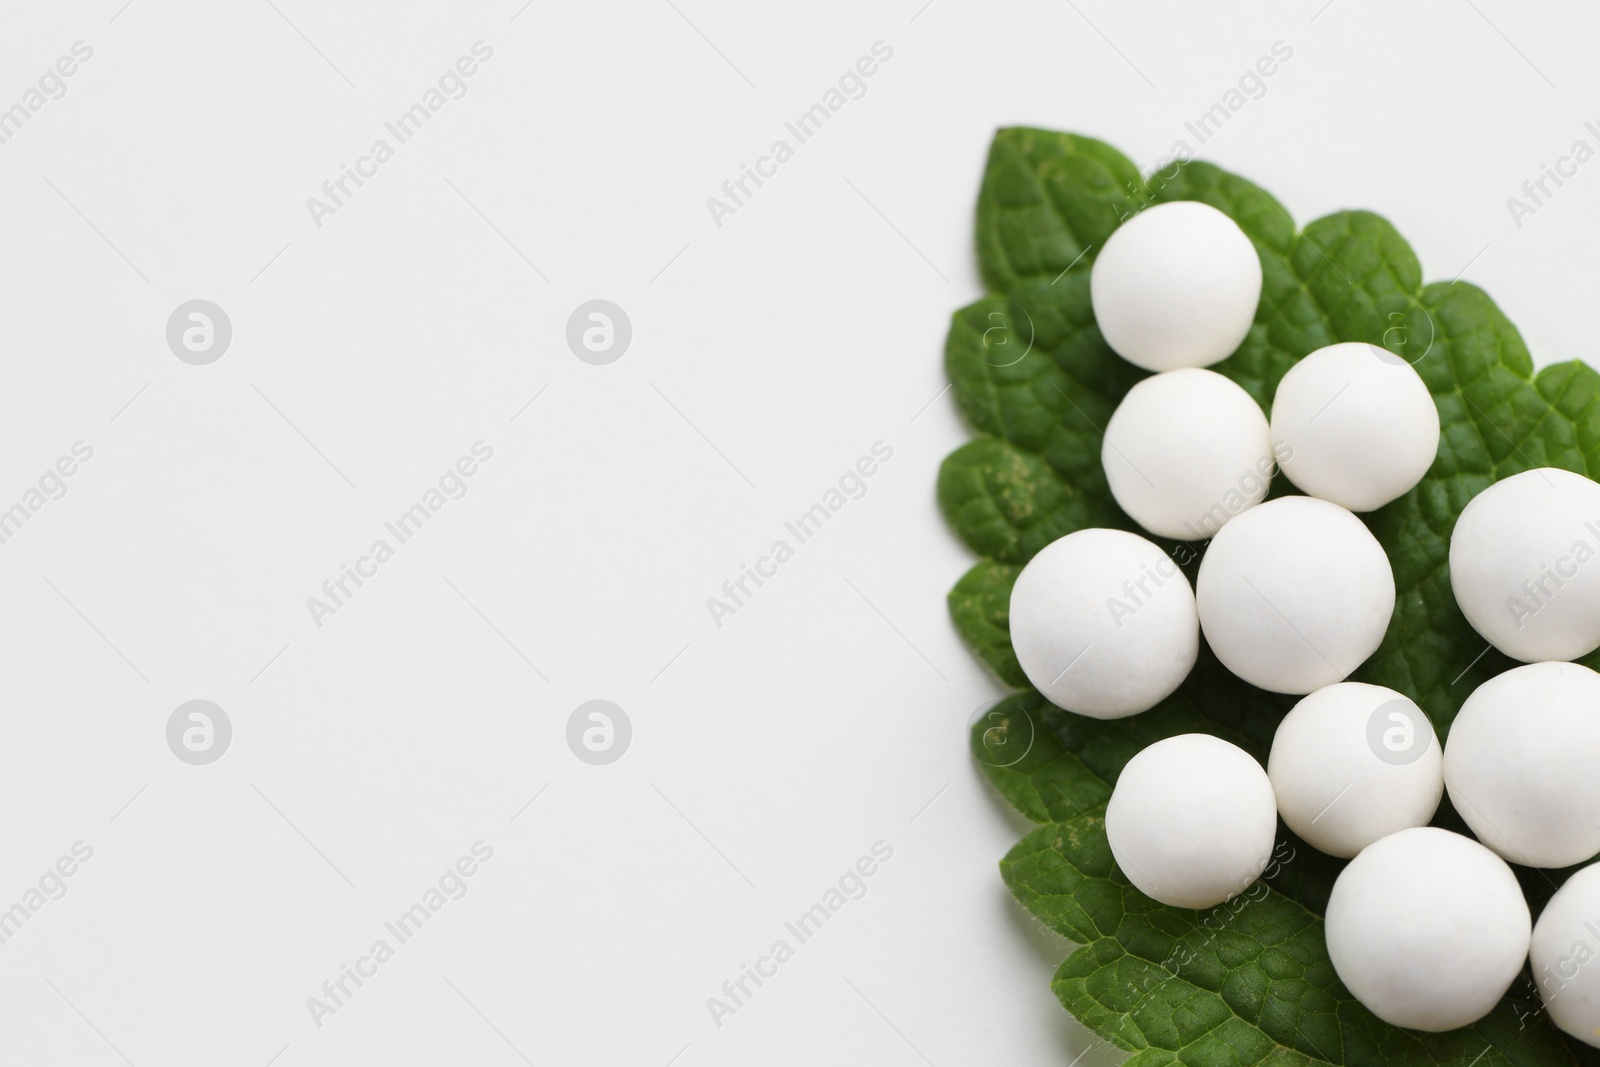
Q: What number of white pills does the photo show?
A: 11